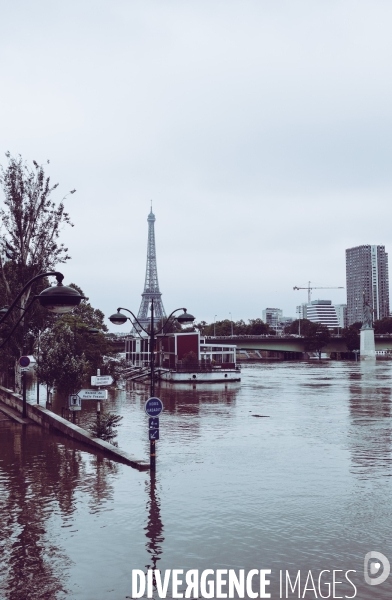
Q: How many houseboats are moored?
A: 1